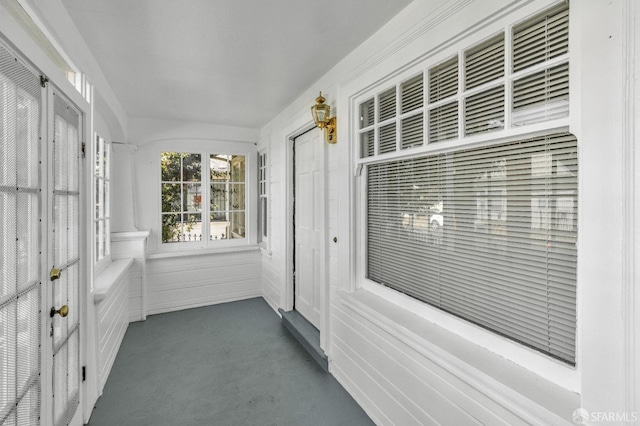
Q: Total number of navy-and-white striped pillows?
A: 0